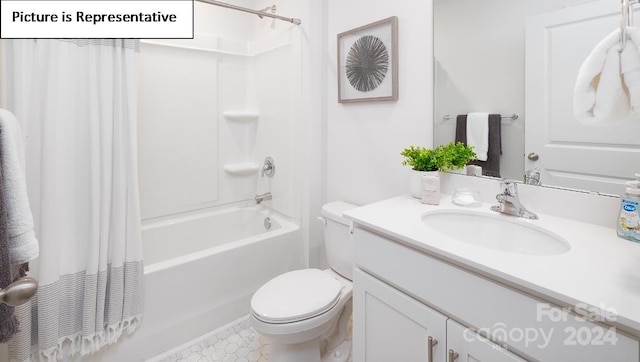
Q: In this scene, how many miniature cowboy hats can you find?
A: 0